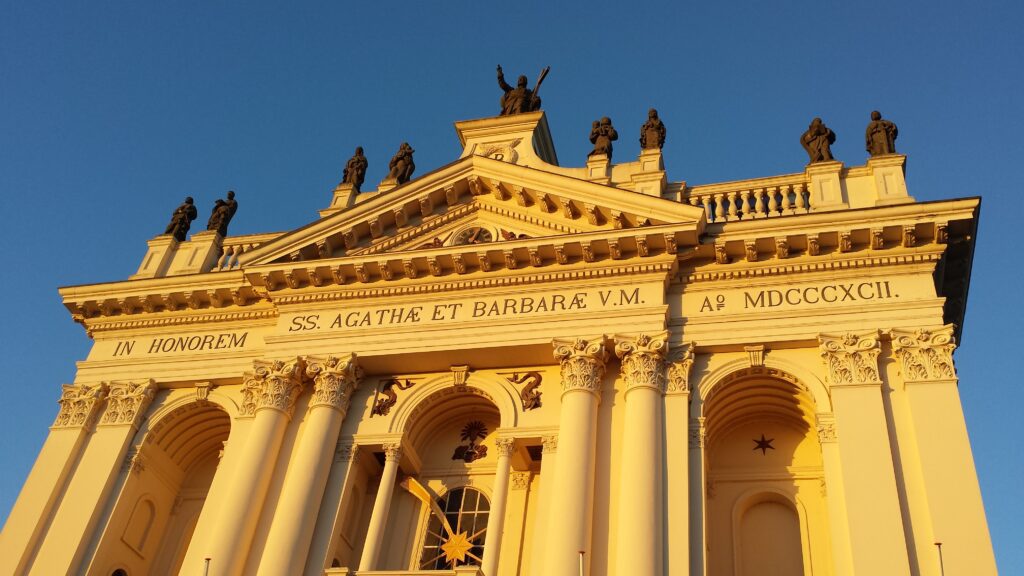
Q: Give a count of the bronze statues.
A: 9